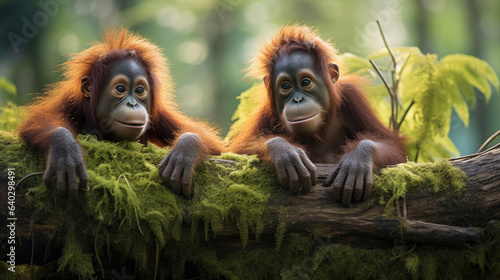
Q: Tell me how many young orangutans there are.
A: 2